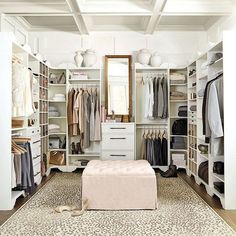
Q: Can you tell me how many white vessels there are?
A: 4